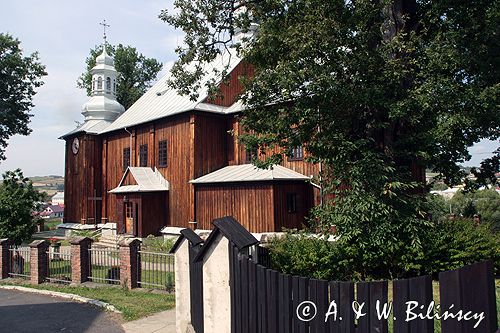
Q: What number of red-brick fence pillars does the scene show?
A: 4